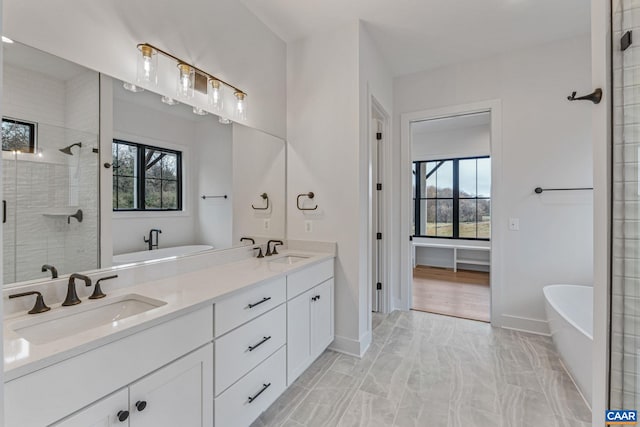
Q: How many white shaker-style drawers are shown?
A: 3